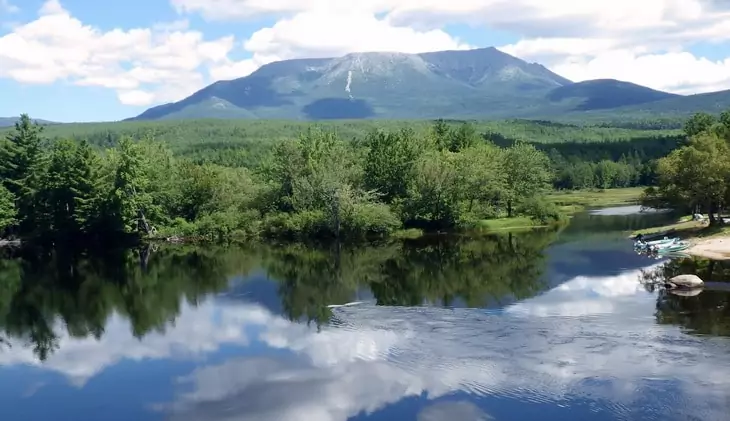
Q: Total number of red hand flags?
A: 0